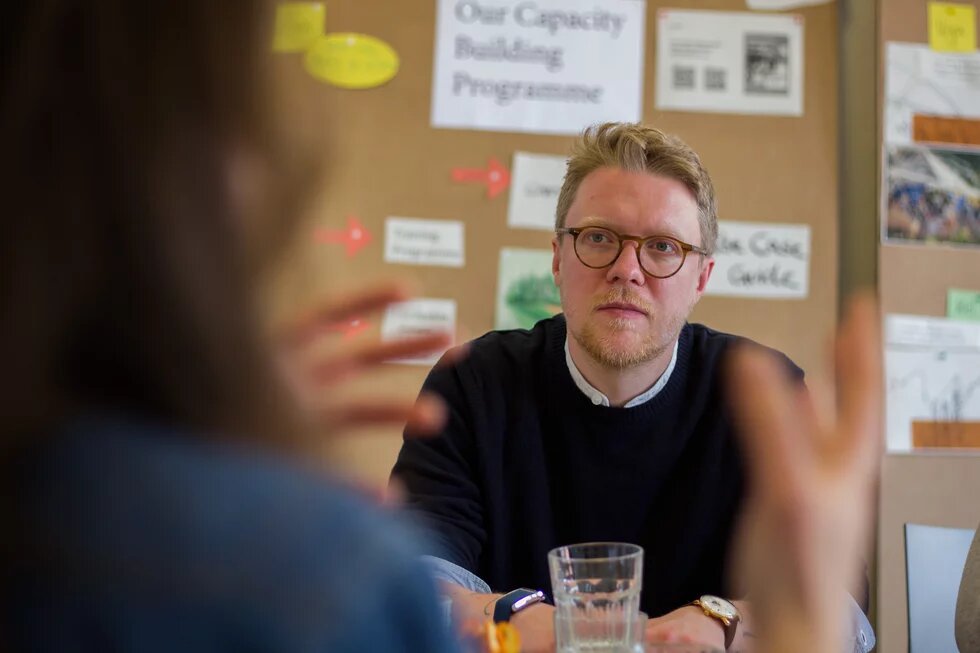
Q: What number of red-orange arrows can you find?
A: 3